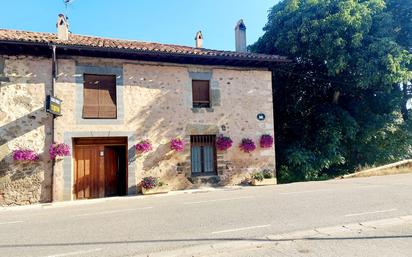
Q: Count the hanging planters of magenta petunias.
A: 7